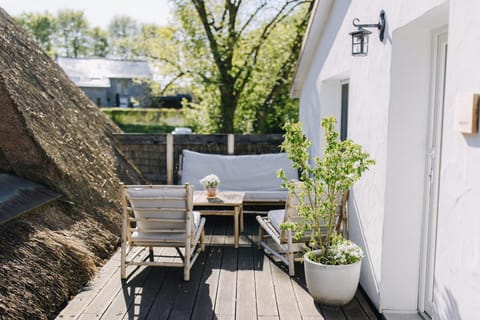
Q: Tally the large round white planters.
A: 1